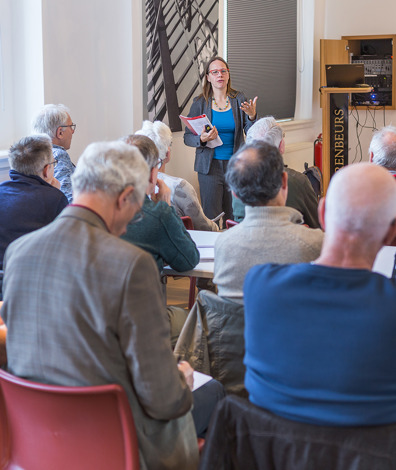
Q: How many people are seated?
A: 9